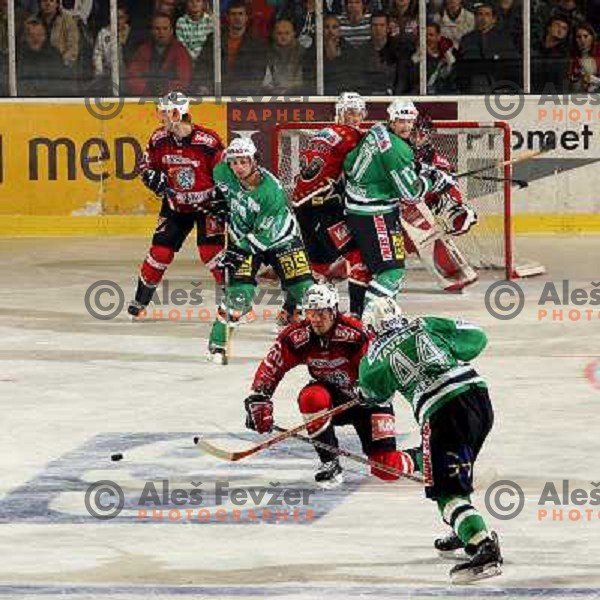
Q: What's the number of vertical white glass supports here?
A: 6